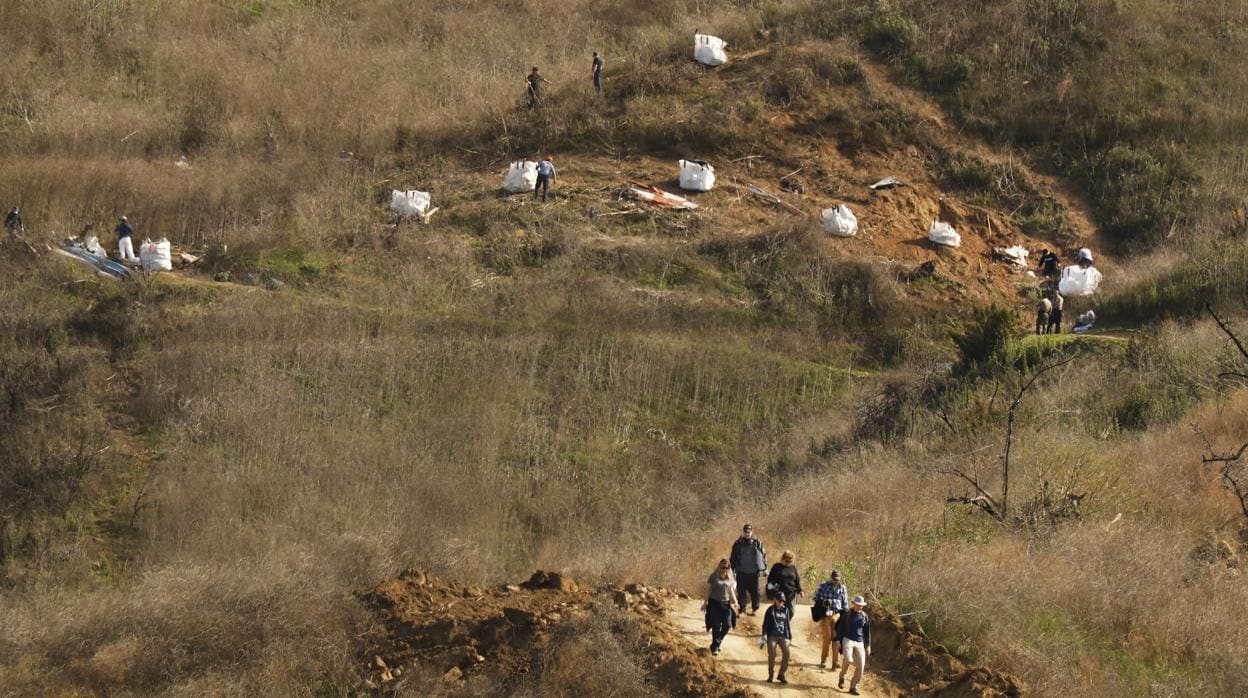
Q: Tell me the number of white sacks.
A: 8